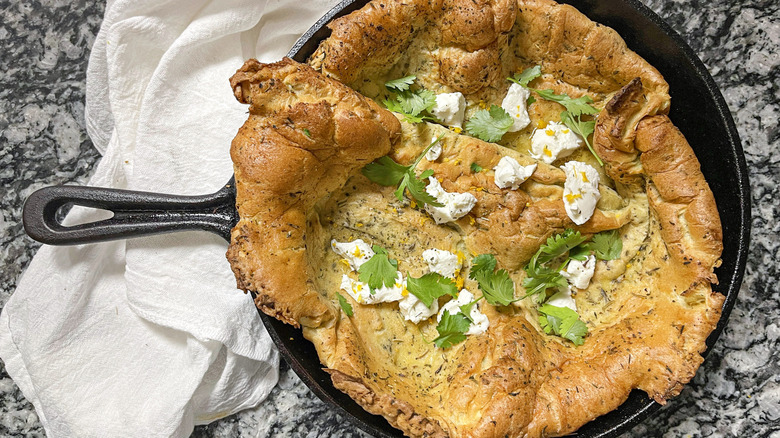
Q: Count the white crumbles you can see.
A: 14